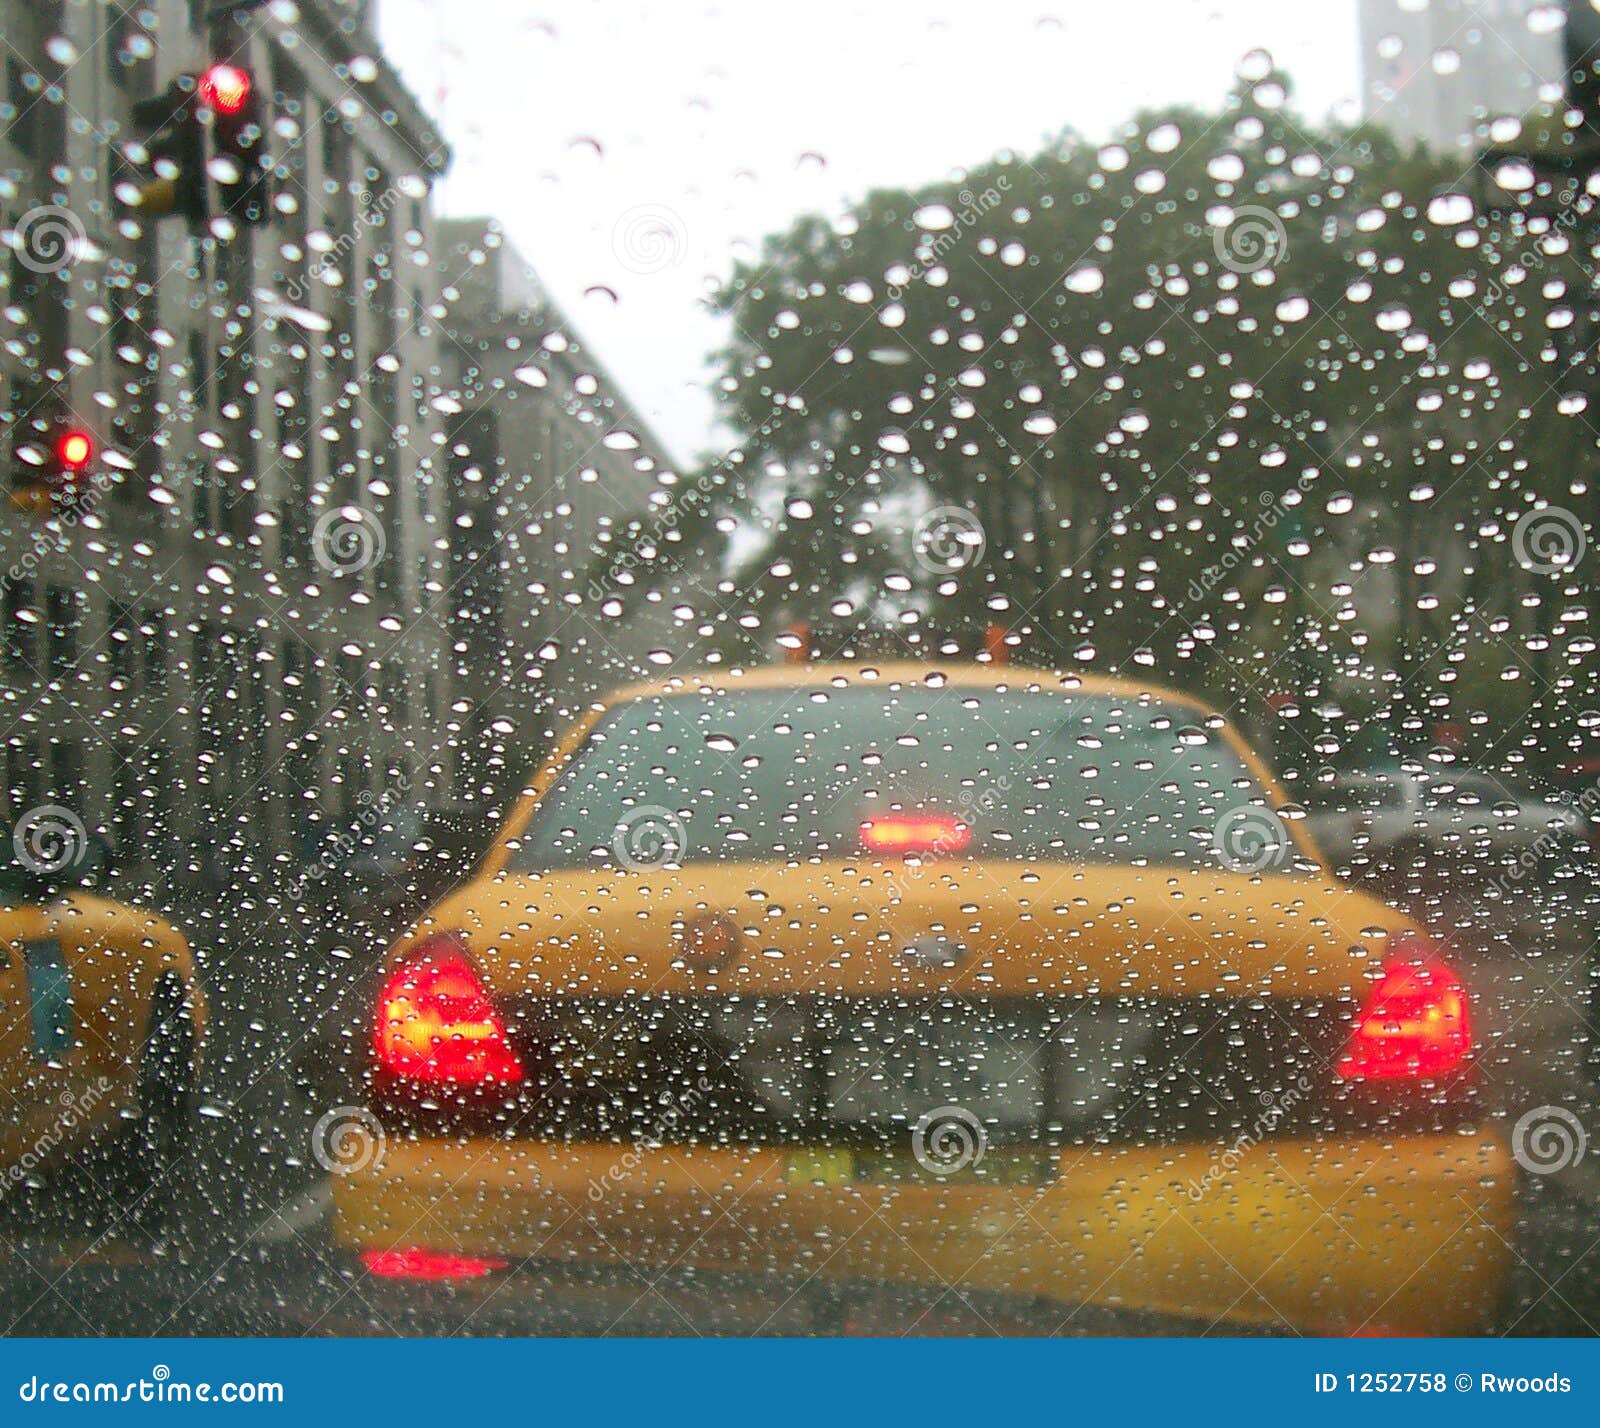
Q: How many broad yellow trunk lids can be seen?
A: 1